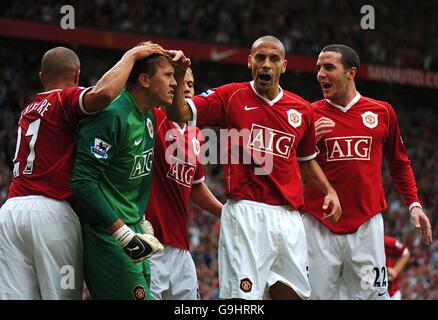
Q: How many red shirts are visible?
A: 5